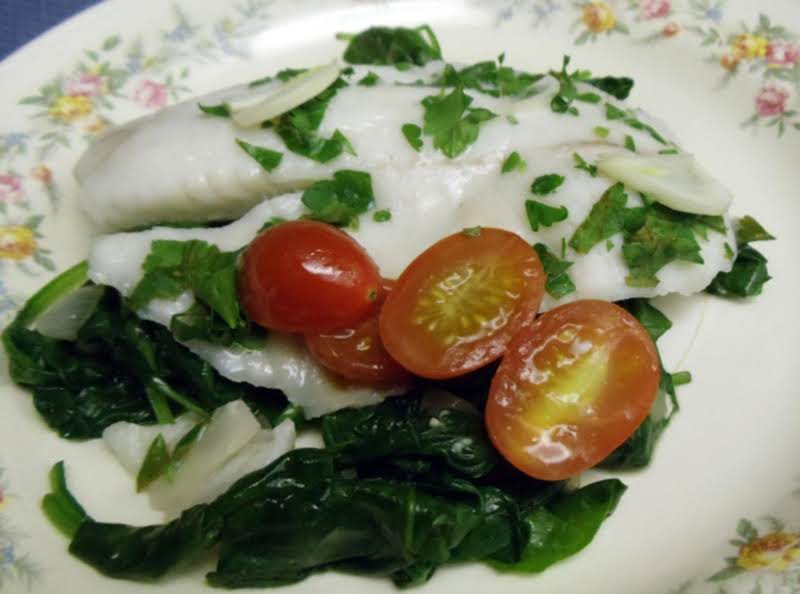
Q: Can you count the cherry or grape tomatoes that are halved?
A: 3